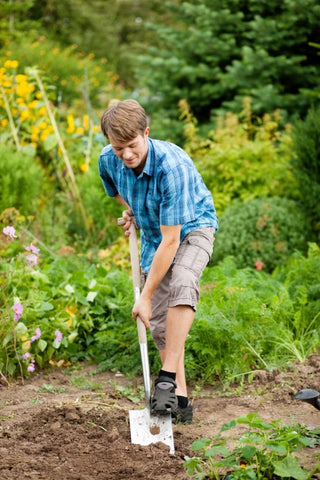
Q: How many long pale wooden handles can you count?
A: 1